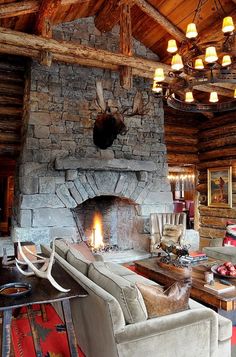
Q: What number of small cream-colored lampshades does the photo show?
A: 12